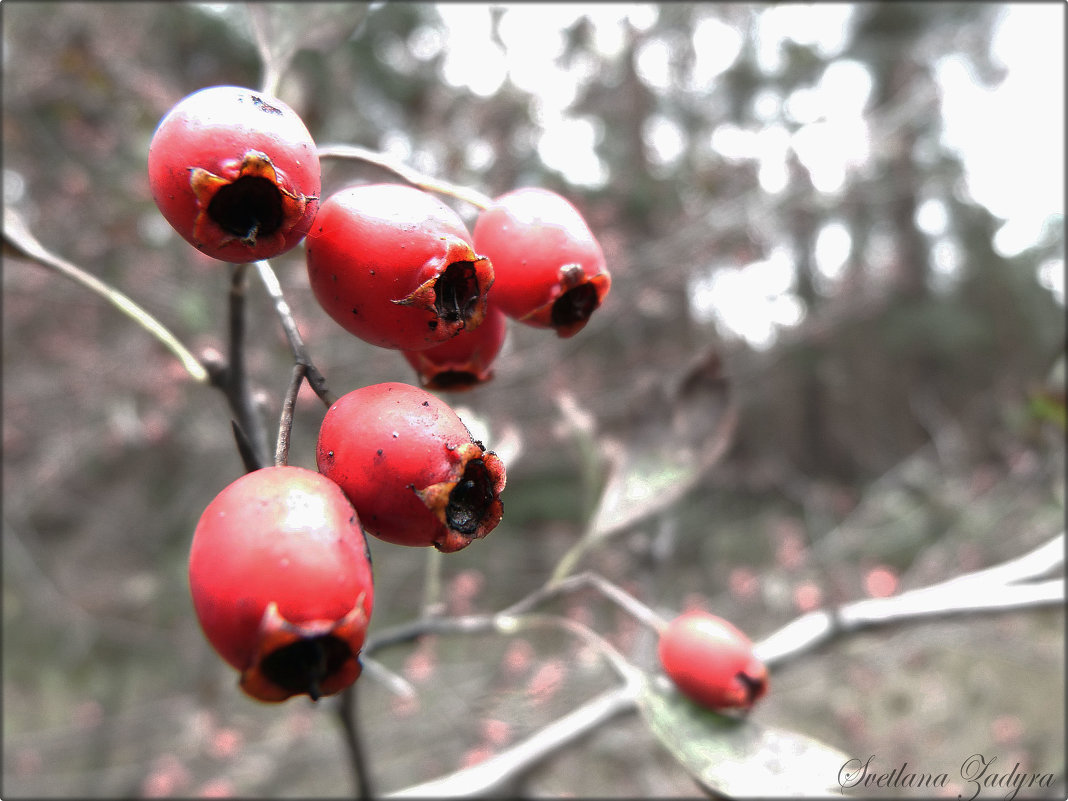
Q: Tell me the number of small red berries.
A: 7